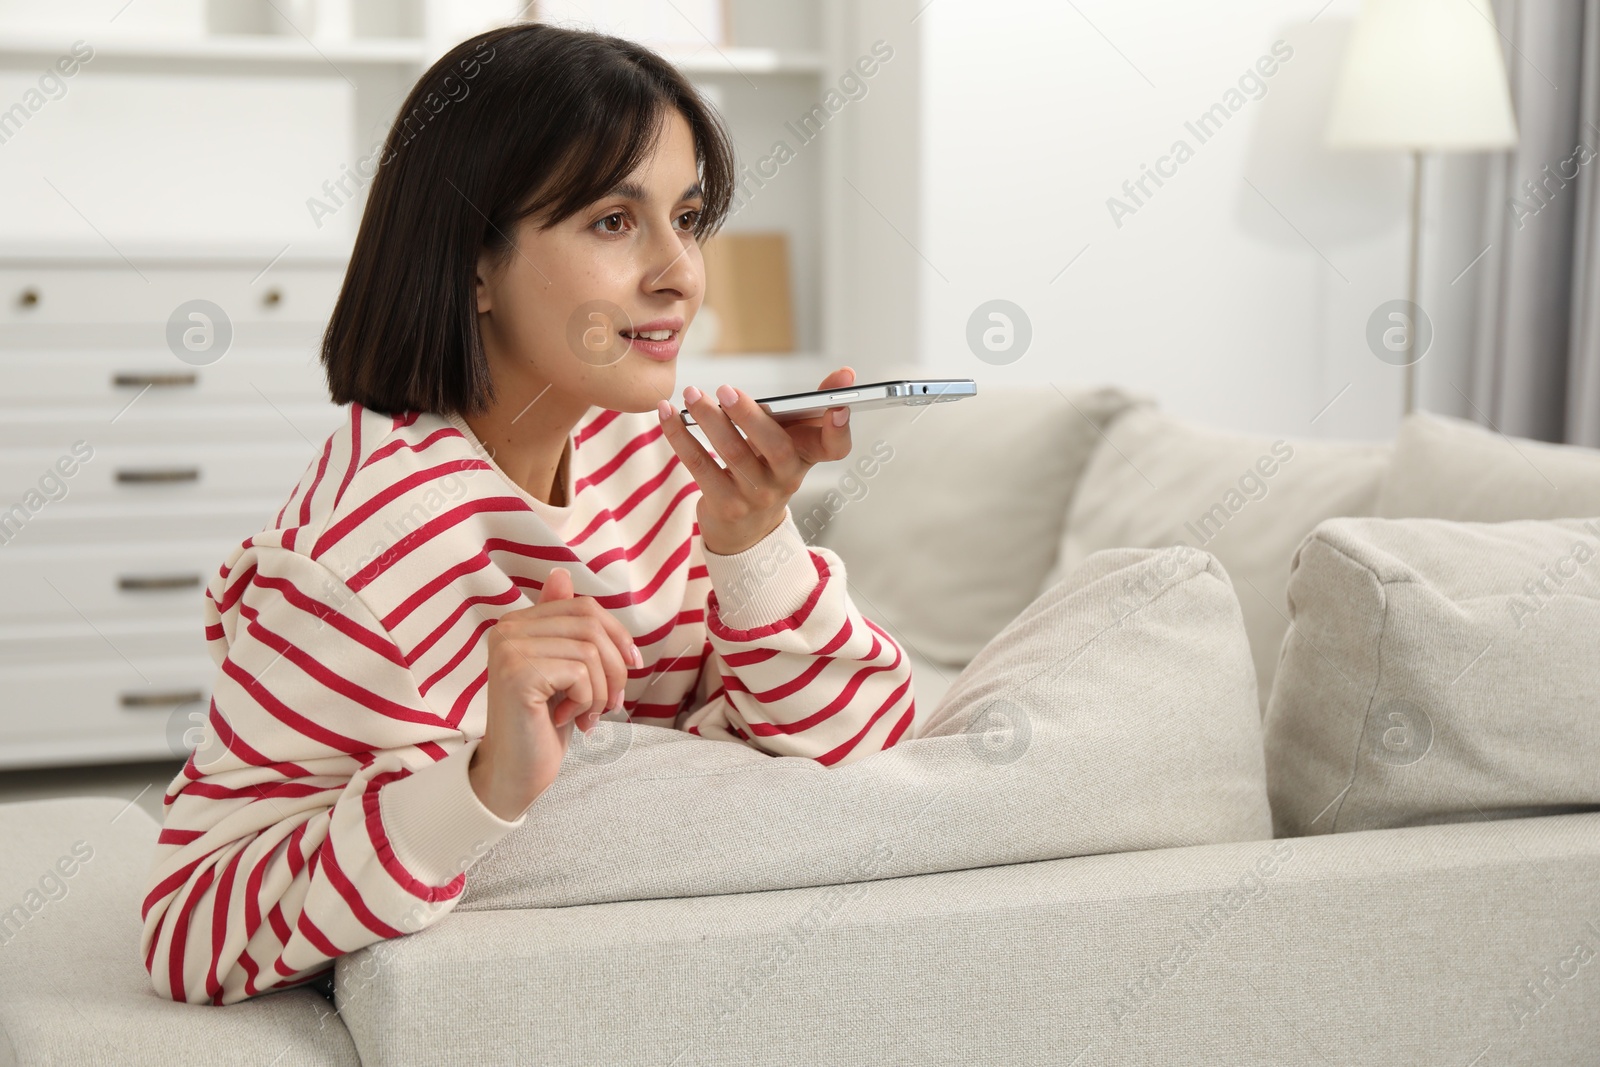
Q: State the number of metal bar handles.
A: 4